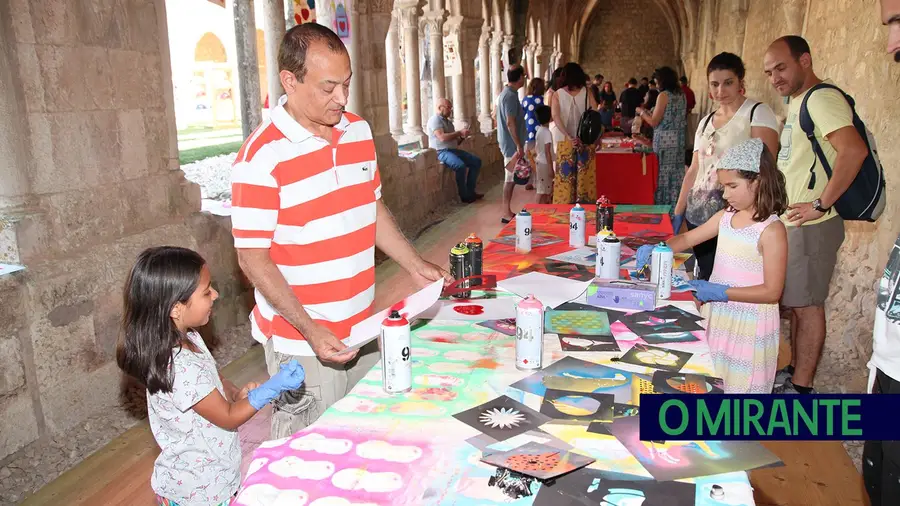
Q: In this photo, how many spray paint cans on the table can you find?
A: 10